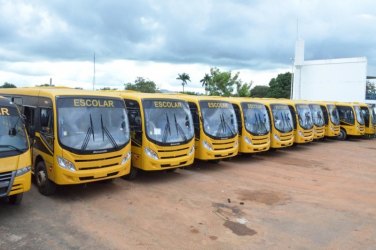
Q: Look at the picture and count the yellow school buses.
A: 11